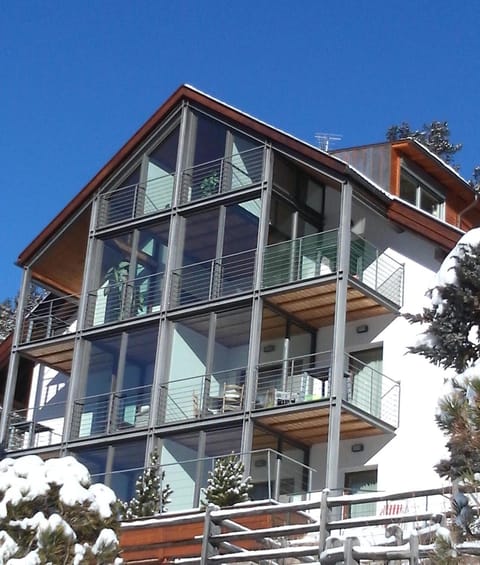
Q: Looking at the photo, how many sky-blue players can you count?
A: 0